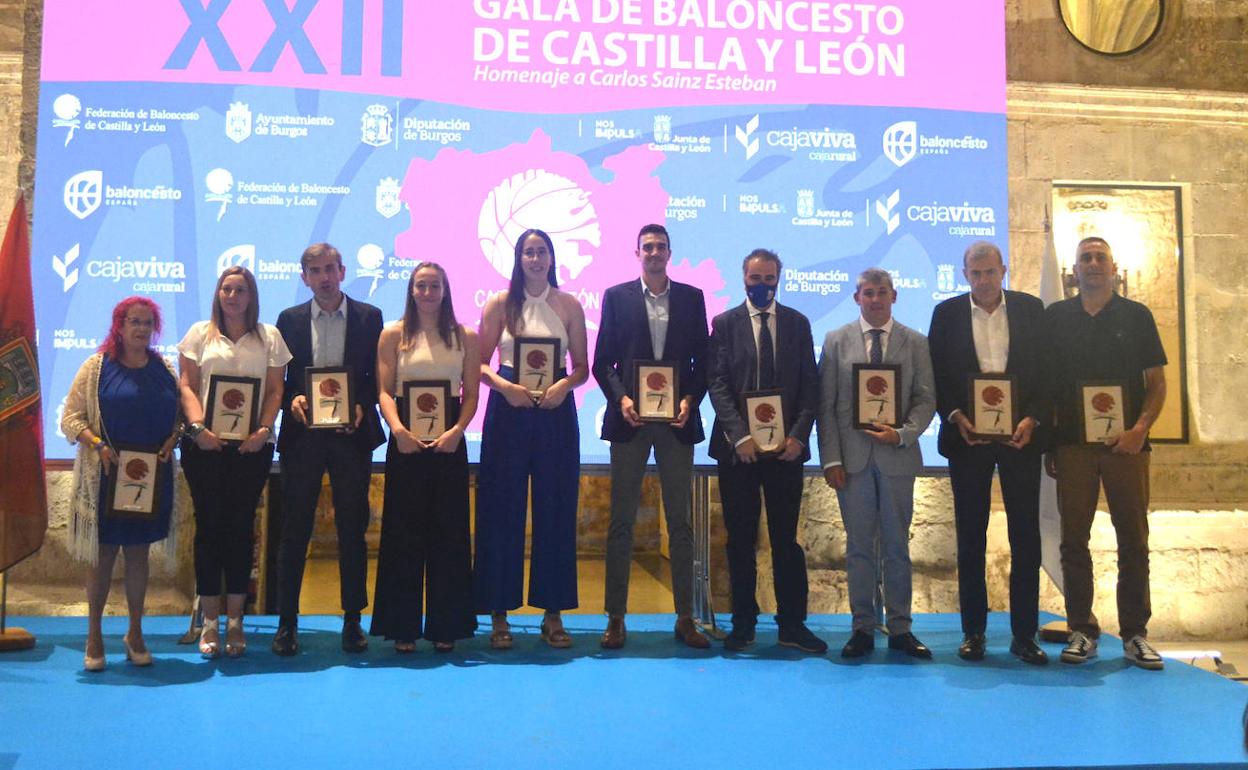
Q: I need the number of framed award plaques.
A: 10